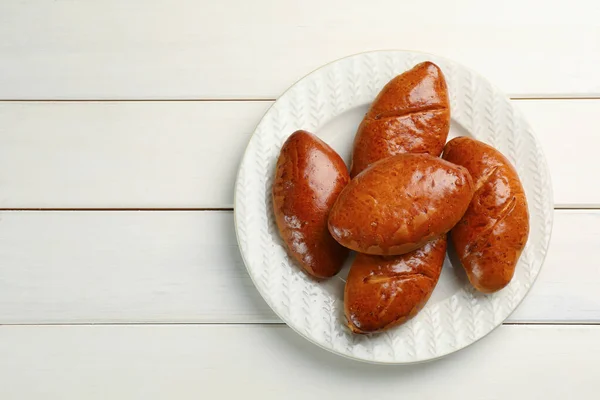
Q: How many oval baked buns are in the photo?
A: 5